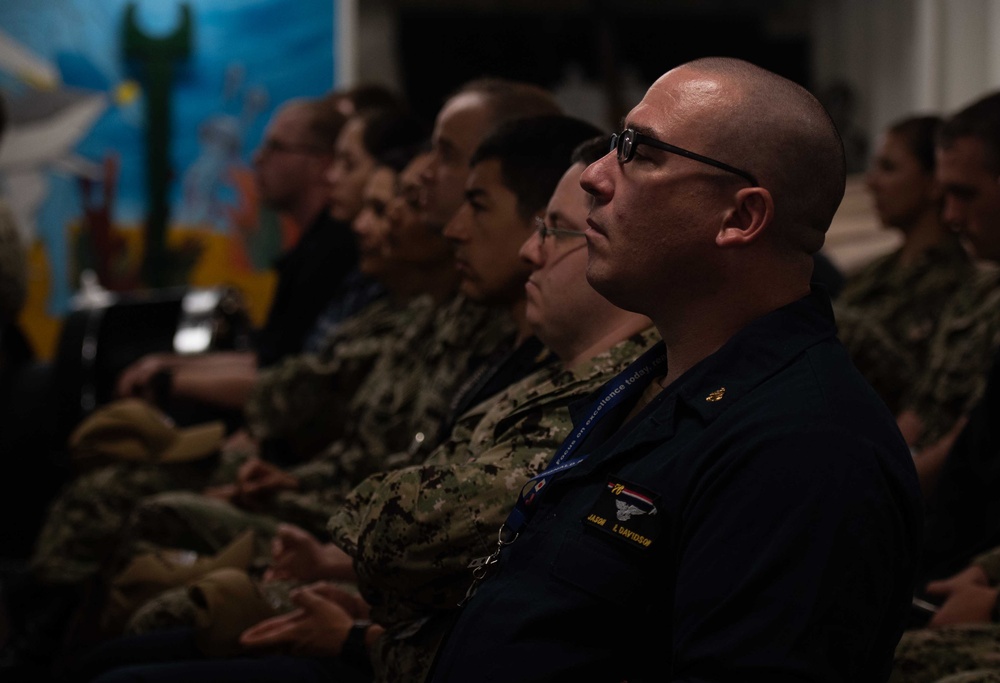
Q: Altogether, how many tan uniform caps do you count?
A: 3